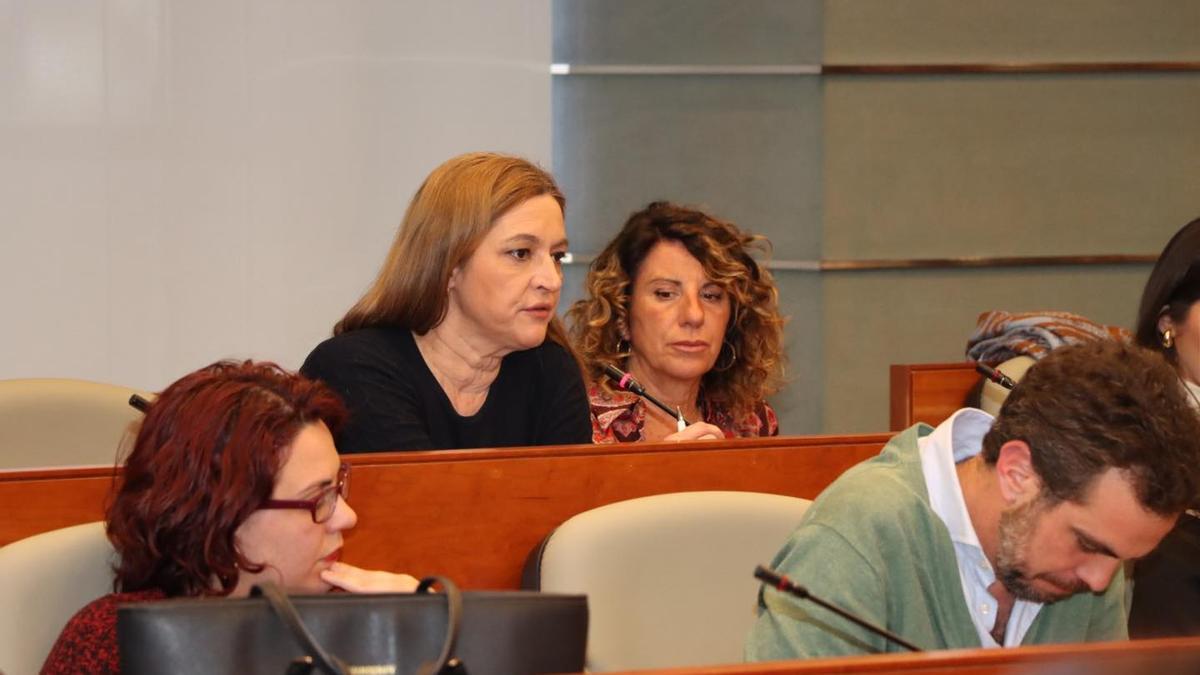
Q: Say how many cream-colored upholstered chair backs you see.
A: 4